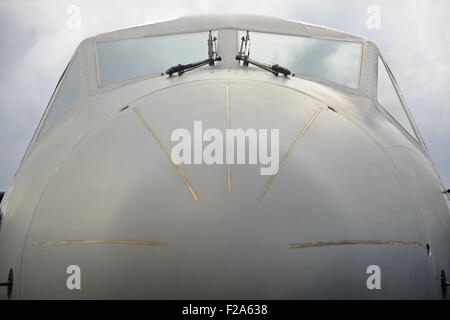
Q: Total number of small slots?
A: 2